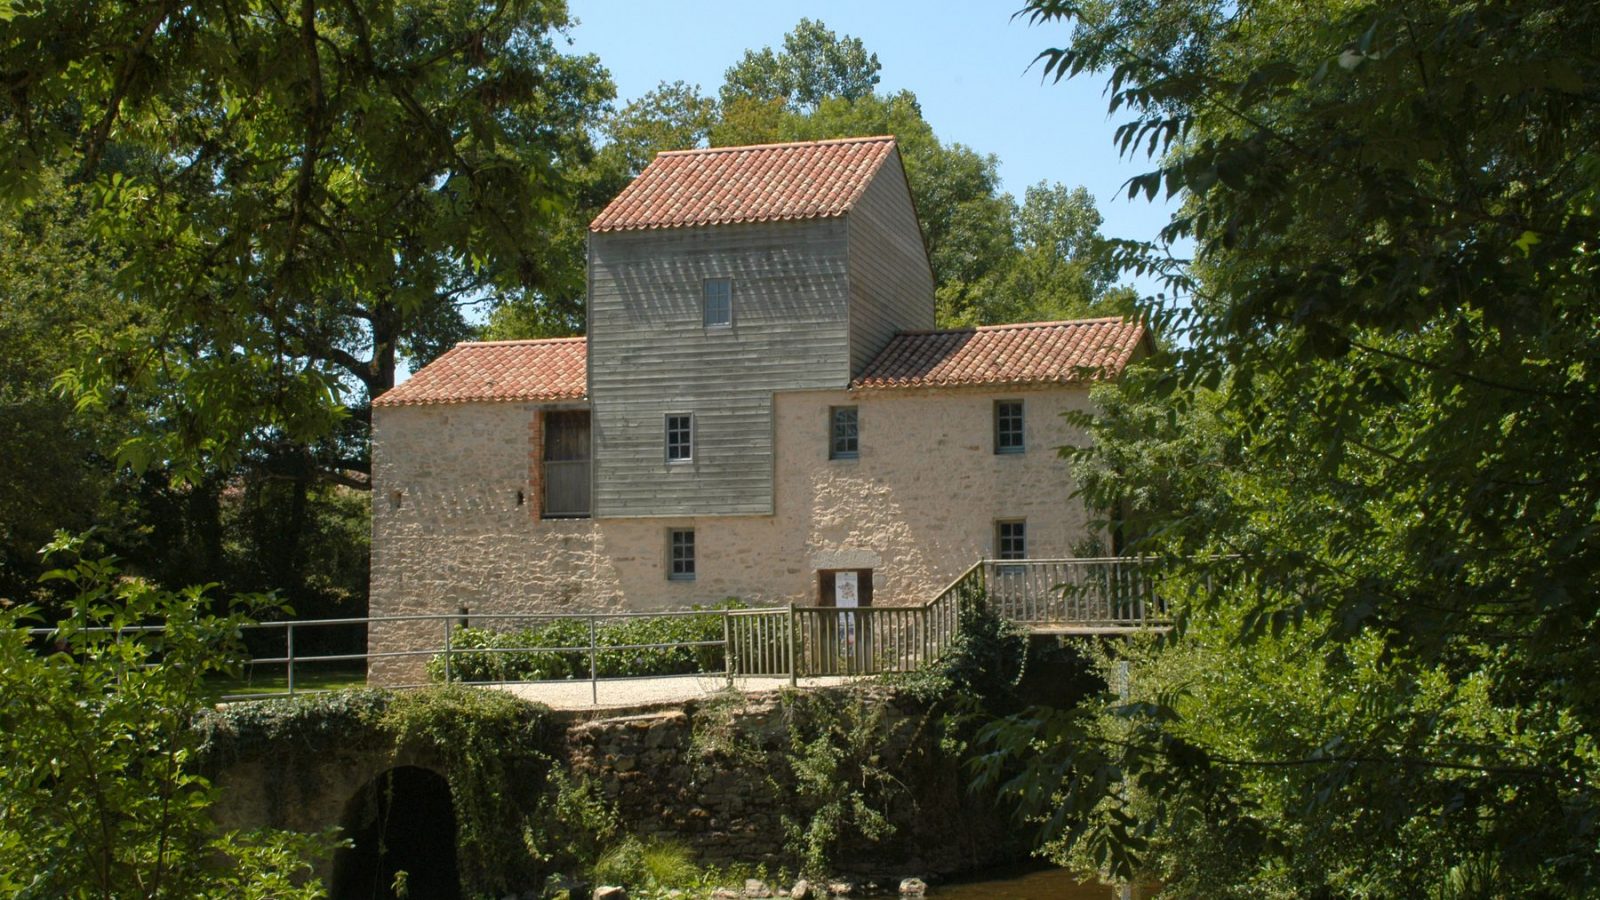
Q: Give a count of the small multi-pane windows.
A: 6